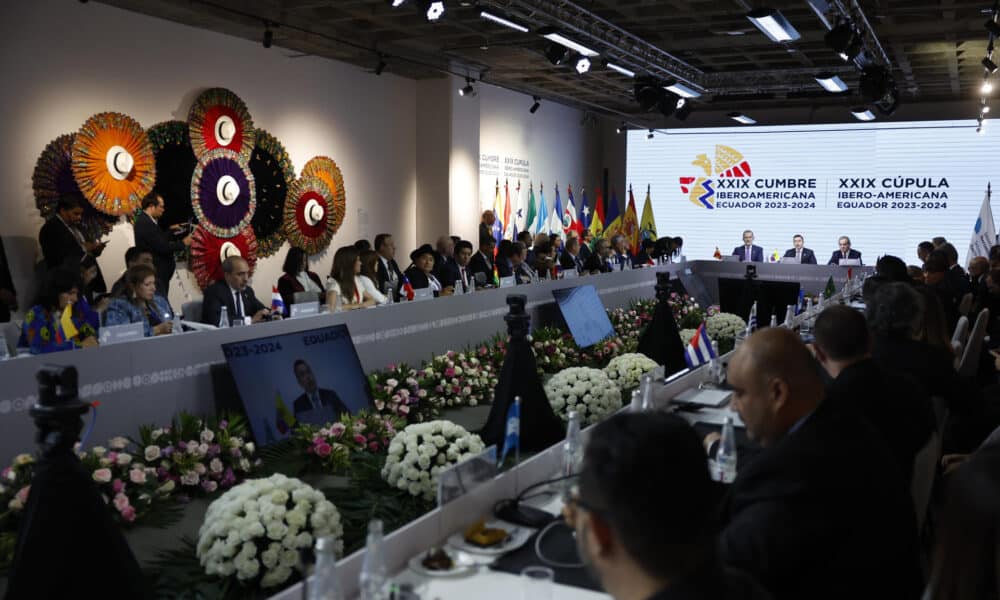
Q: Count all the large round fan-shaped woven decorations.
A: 9